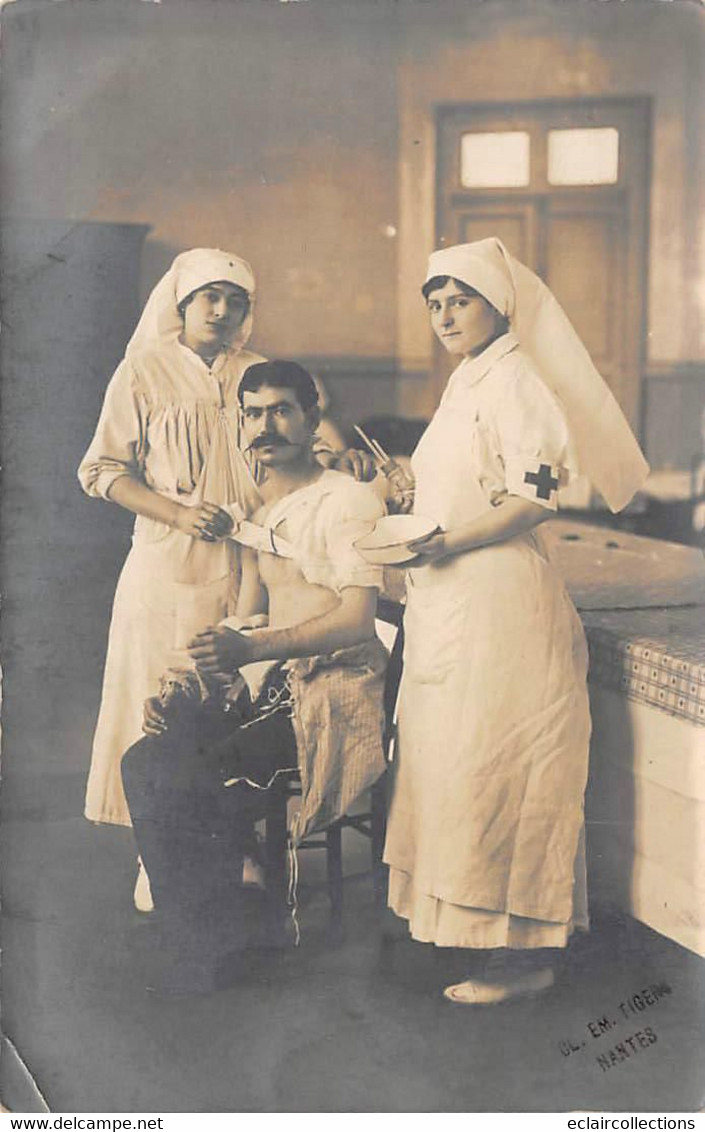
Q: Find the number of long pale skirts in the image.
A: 2